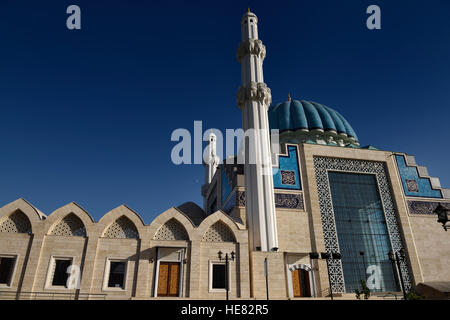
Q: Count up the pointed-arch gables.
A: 5